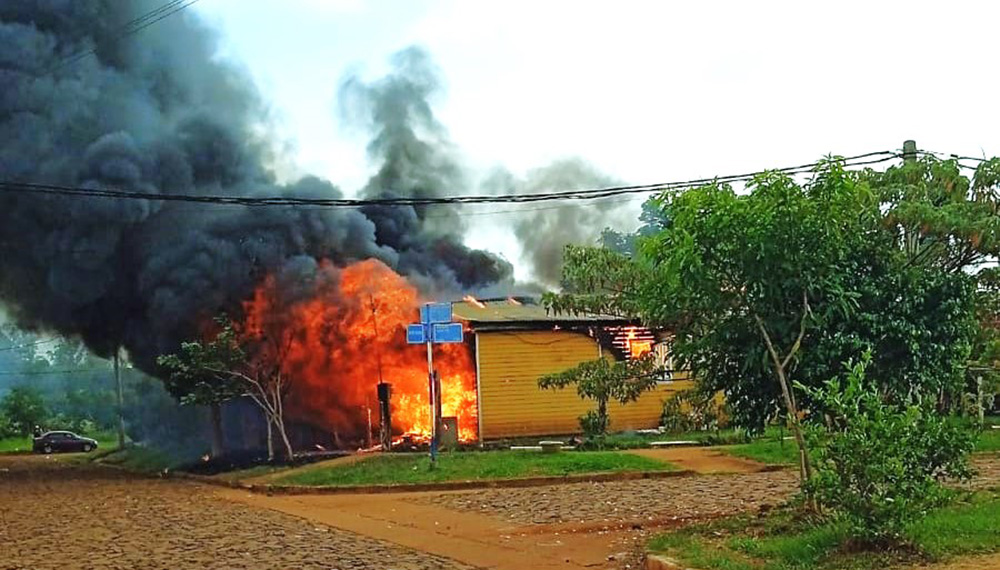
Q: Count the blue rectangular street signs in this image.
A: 3